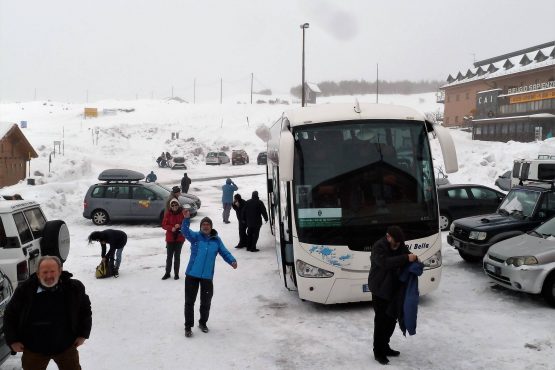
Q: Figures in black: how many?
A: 6